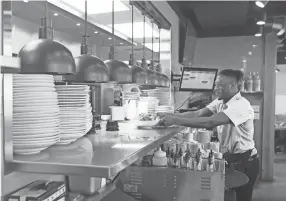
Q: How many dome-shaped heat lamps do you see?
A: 7